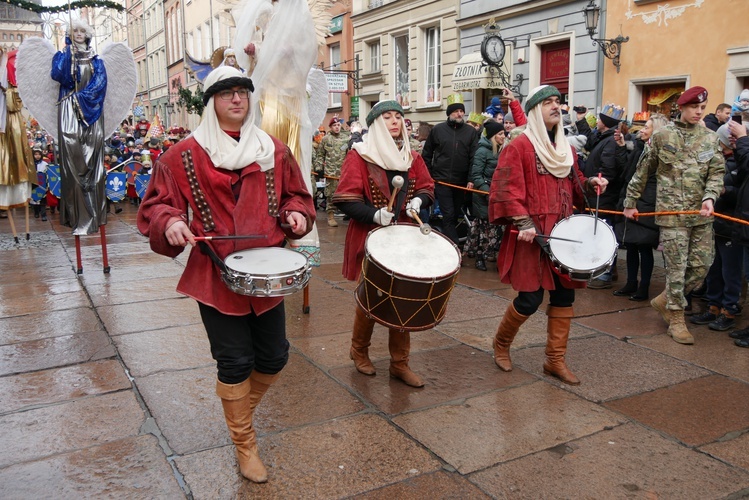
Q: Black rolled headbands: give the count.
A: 1